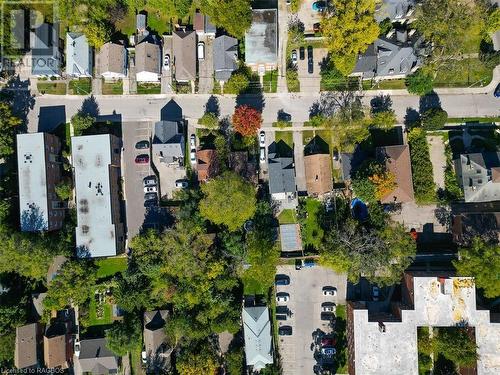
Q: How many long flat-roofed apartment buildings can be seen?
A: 2